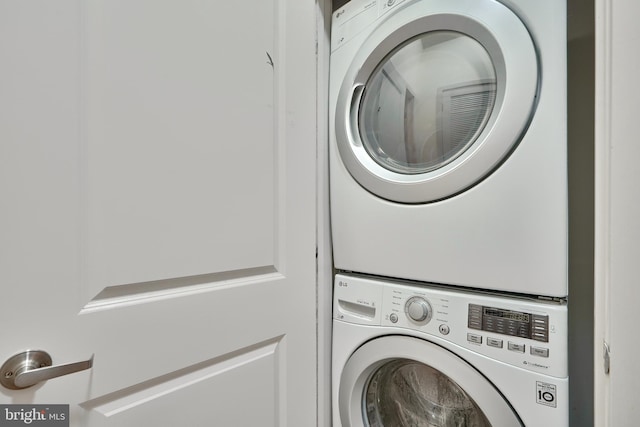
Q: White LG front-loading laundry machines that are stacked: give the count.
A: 2